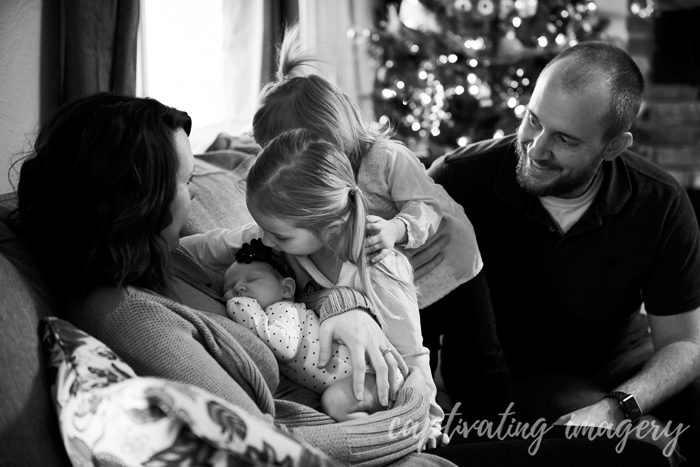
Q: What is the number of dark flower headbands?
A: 1